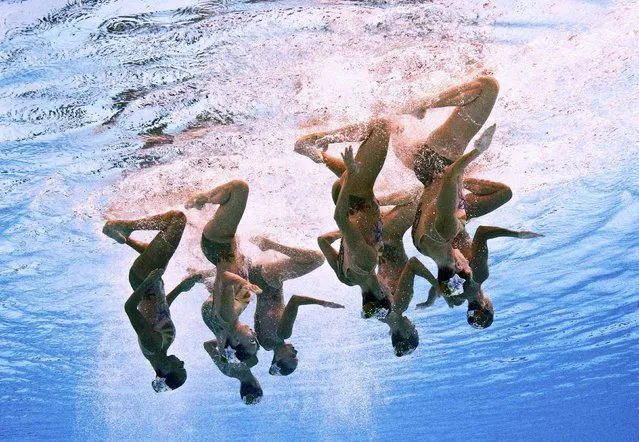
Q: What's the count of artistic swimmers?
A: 8